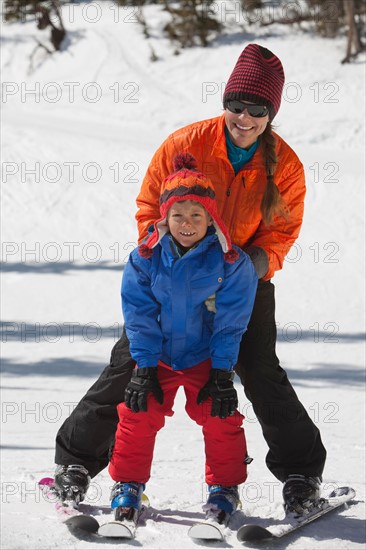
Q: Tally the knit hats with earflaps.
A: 1